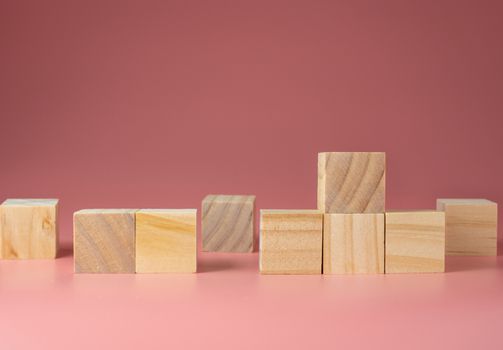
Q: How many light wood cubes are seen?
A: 9